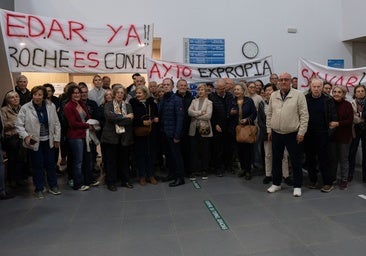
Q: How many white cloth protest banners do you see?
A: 3